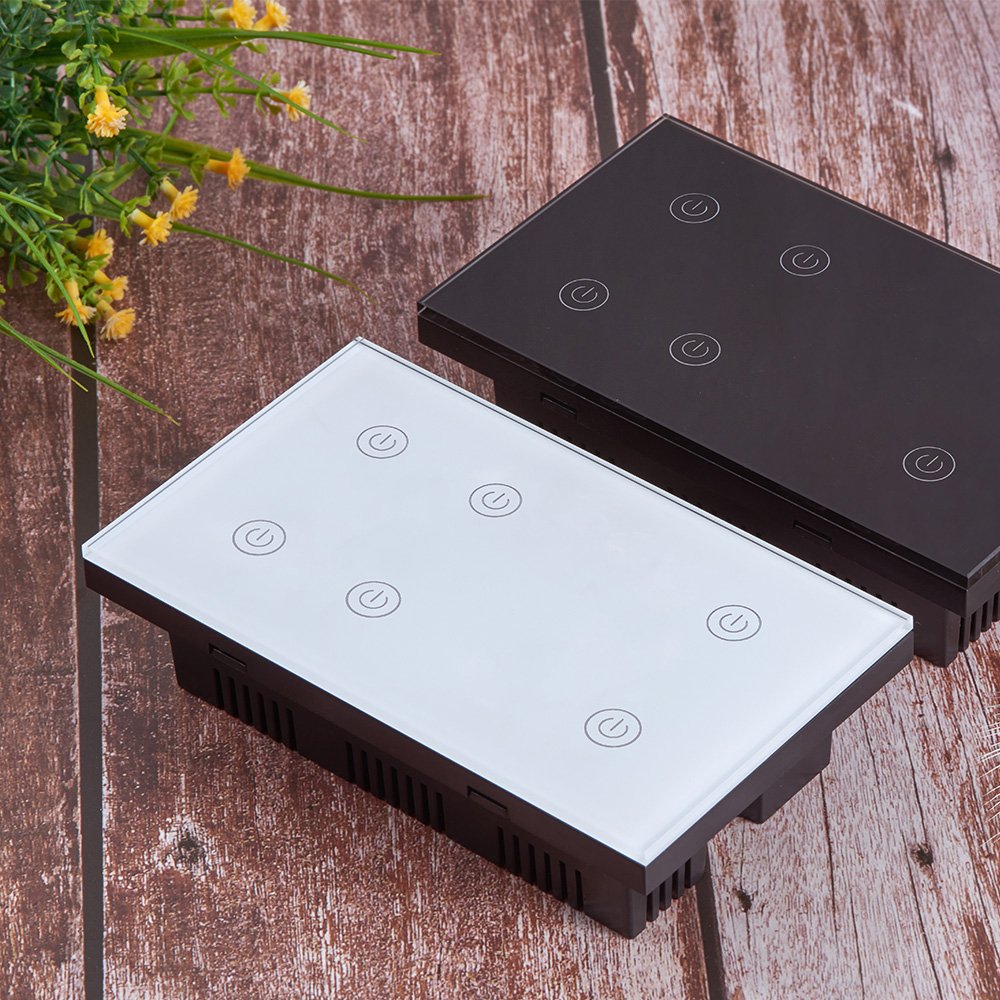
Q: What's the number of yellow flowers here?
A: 11